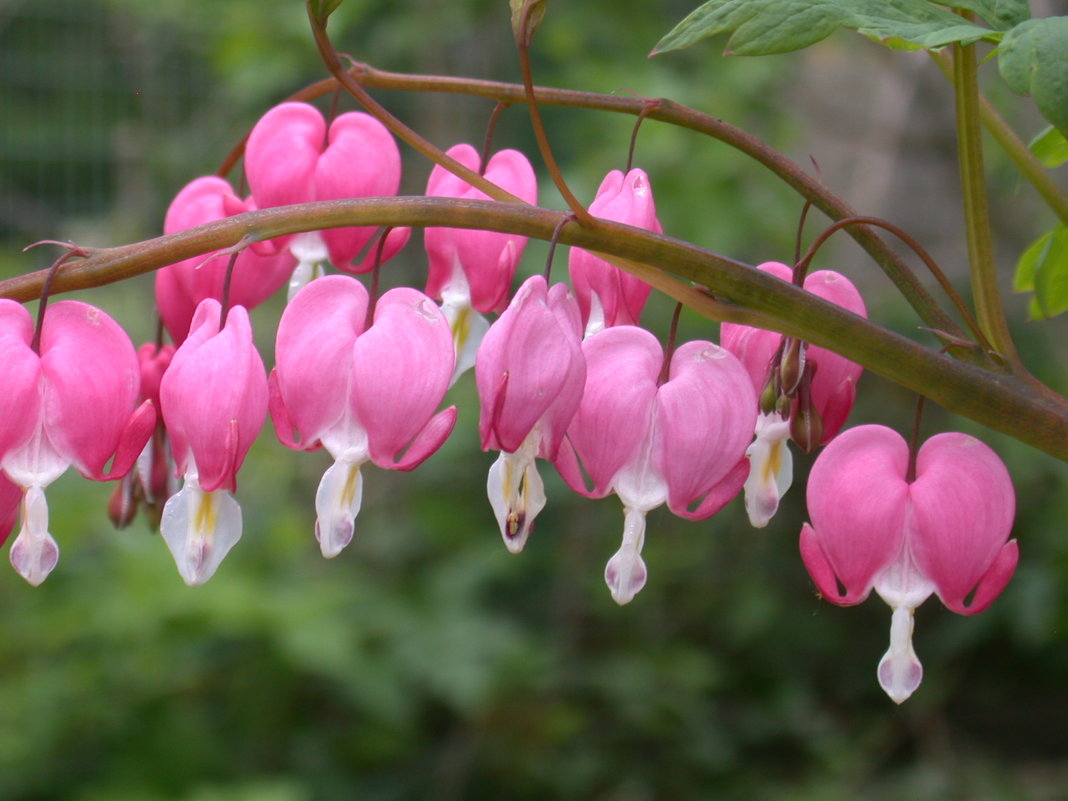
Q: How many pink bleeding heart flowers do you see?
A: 11